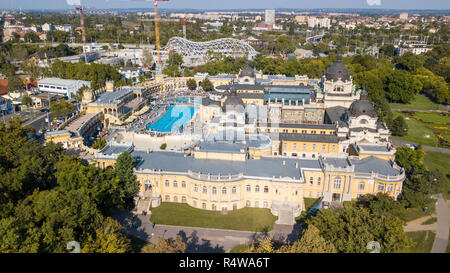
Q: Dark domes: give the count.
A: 4